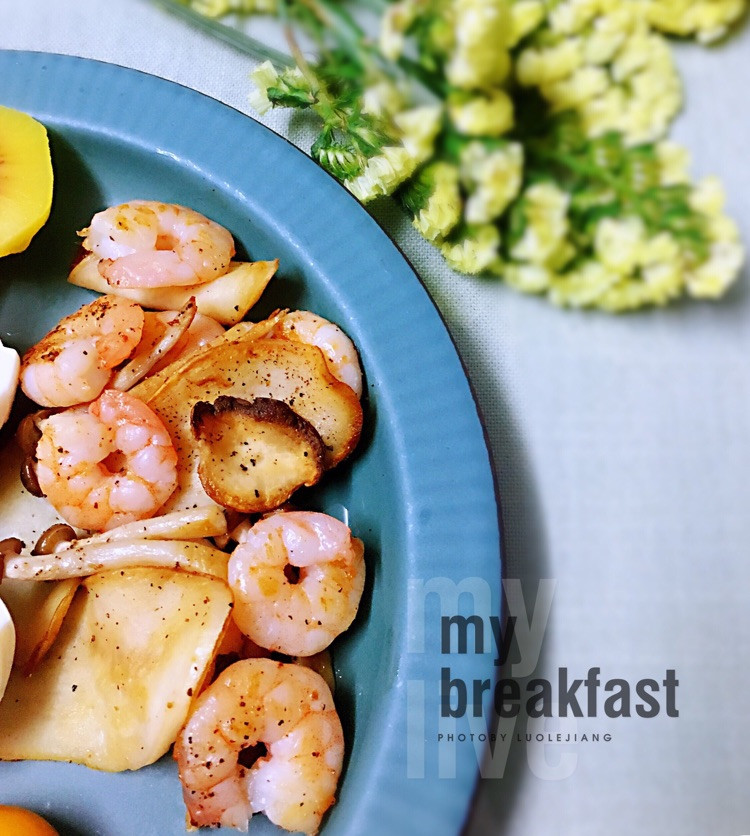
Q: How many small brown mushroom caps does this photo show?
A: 4